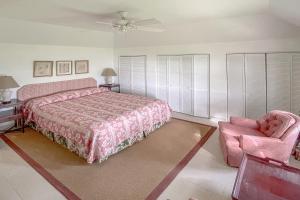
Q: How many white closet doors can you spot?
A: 10